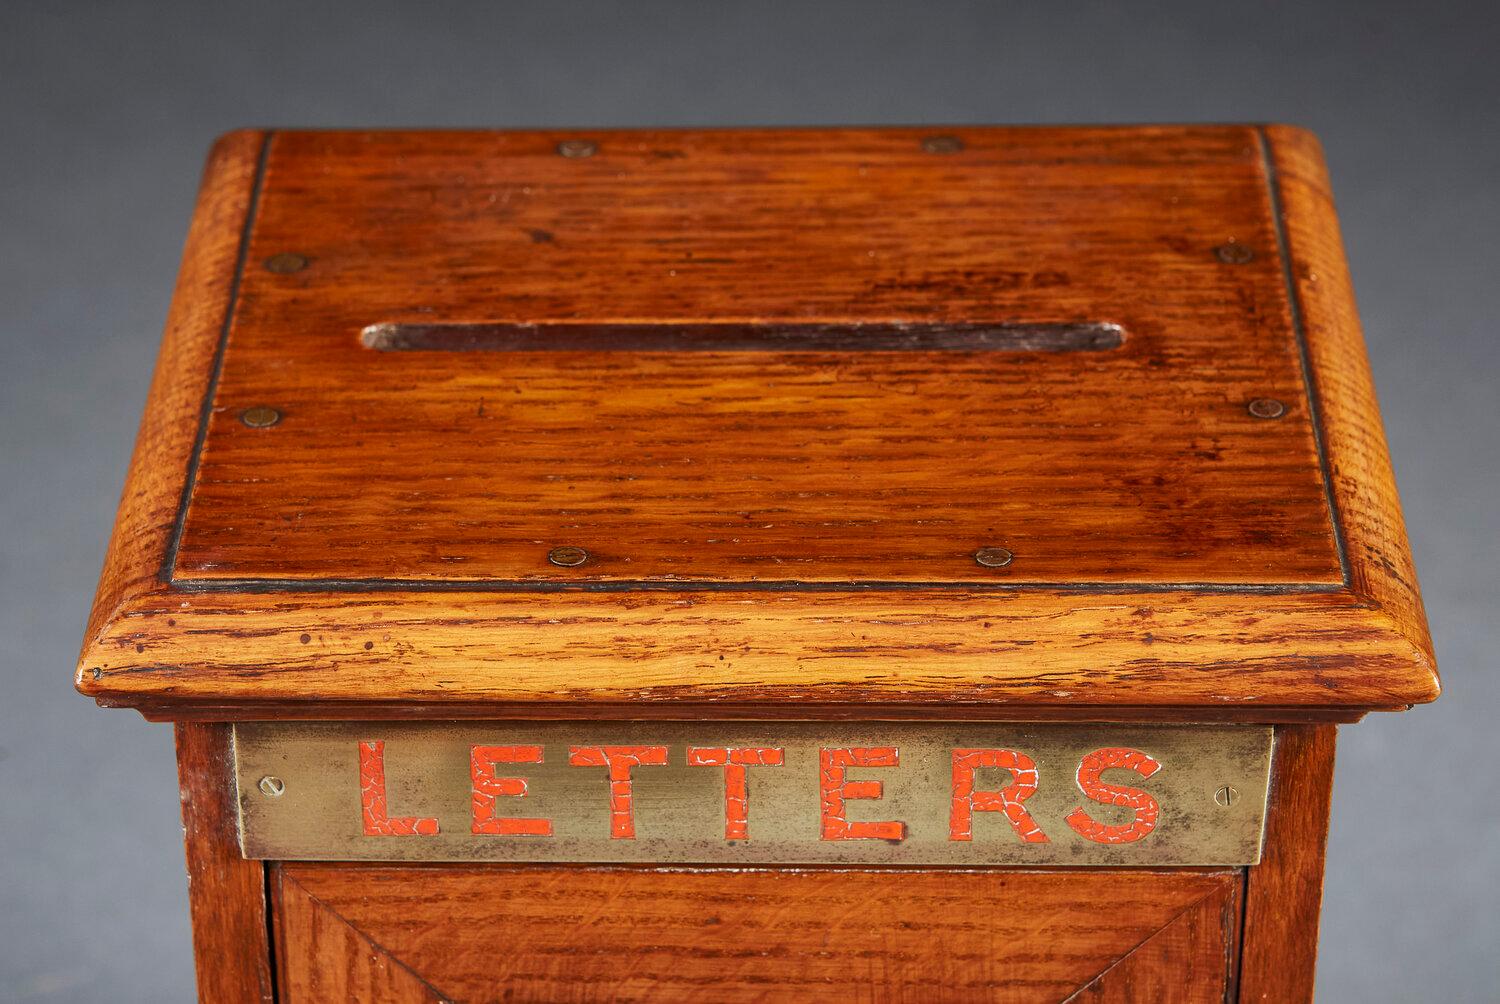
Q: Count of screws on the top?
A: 8